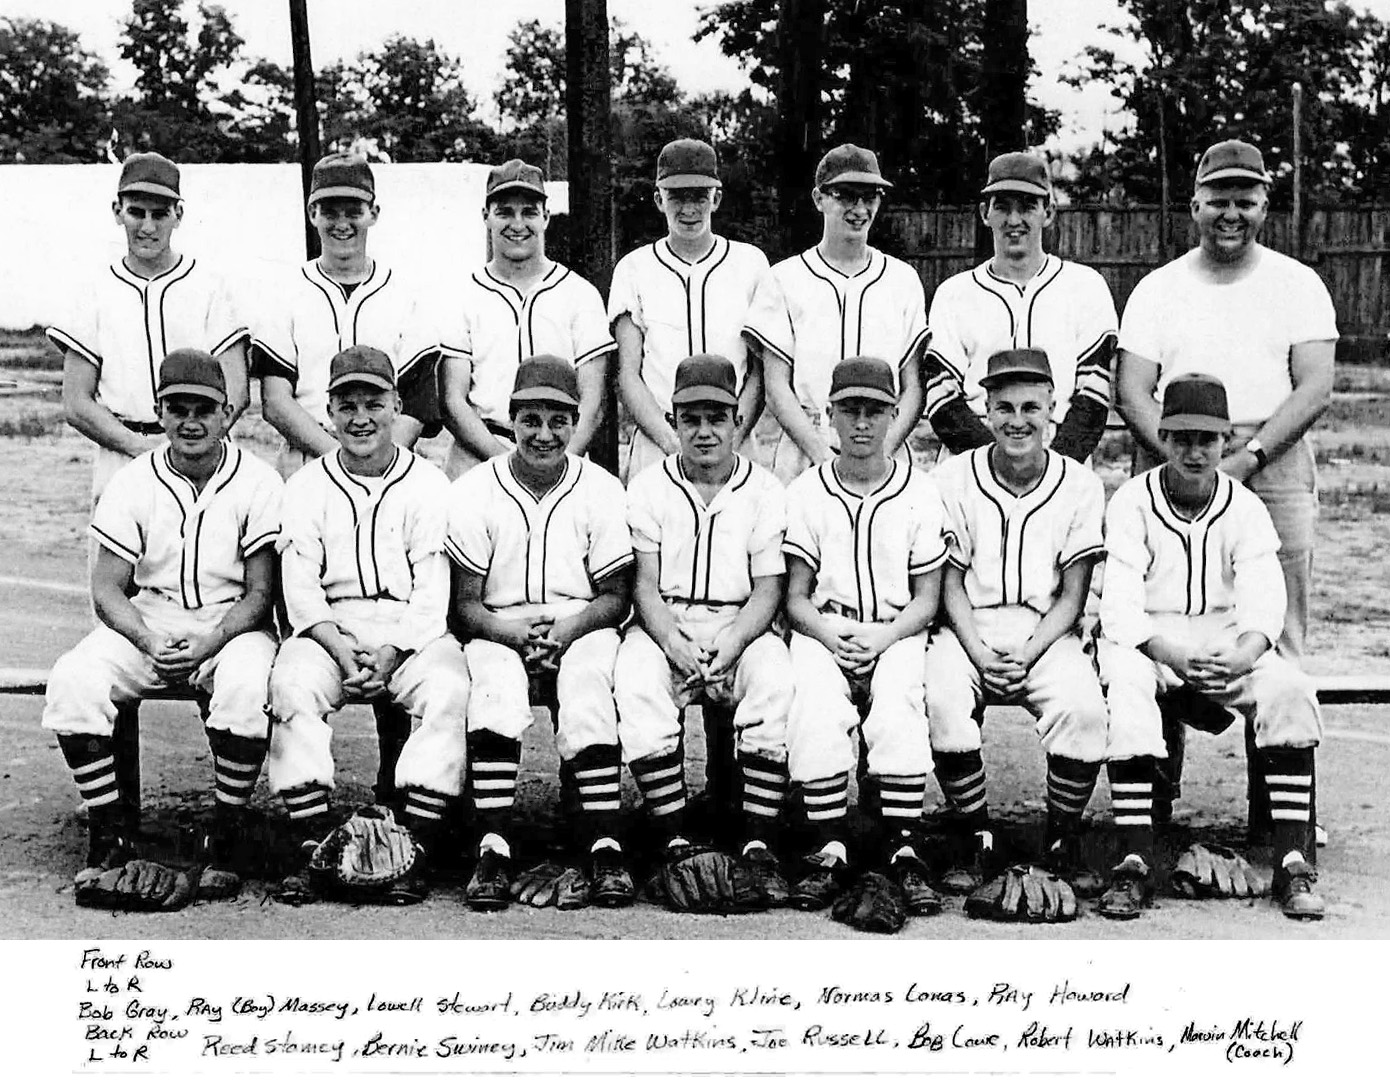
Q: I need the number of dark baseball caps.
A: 14